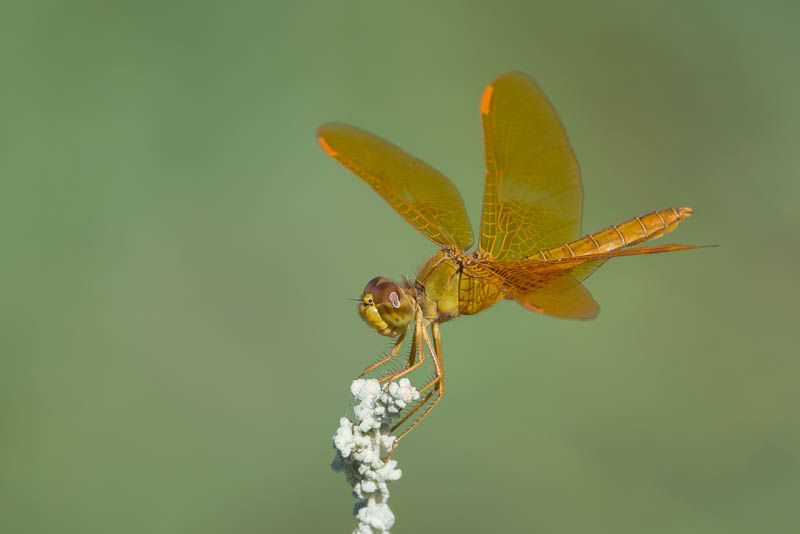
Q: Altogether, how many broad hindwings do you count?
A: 2